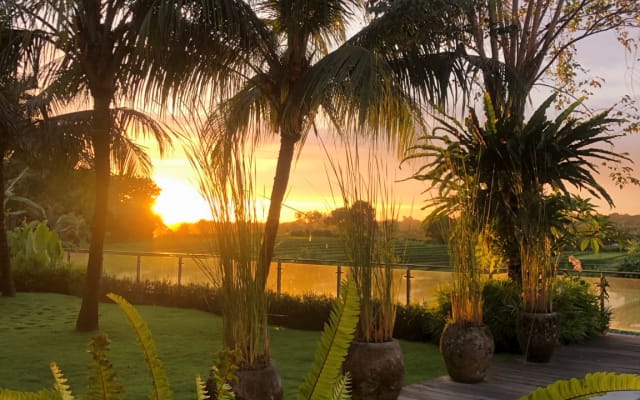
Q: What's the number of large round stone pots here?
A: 4